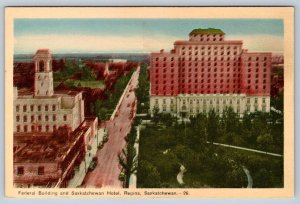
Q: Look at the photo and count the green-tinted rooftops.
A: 1